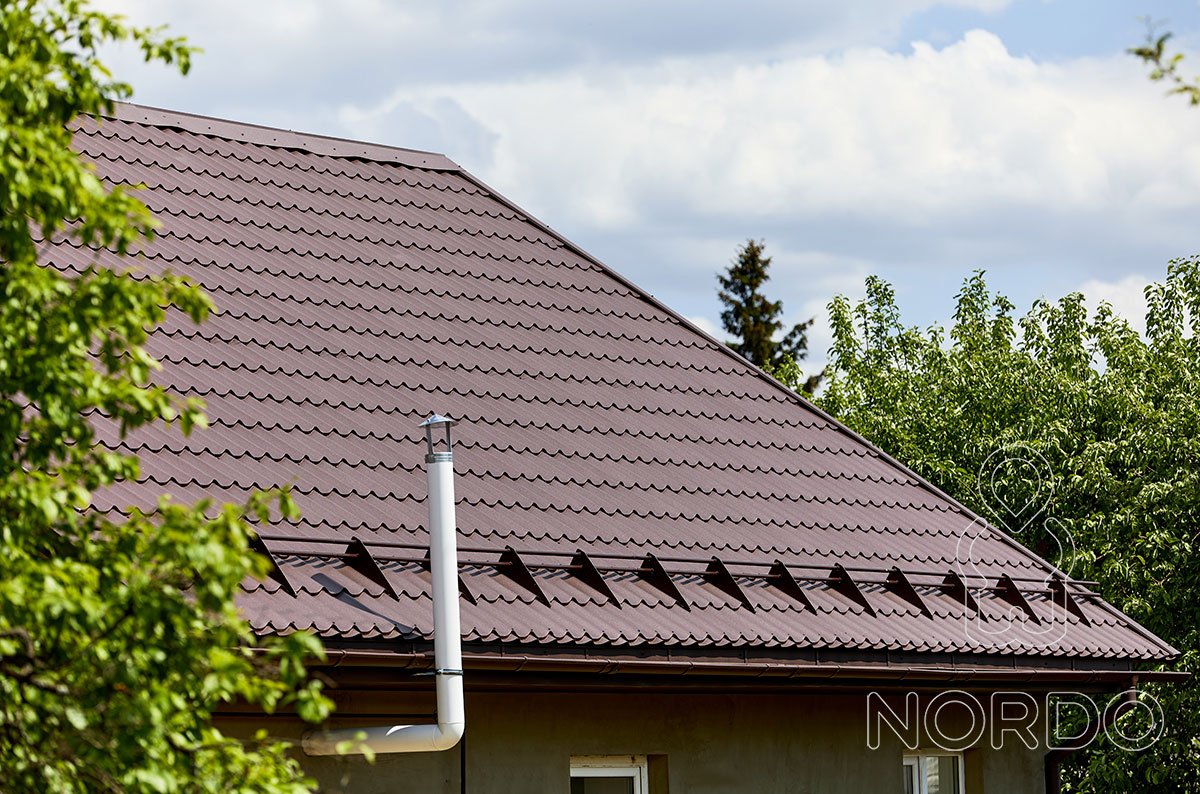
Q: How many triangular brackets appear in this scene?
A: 13